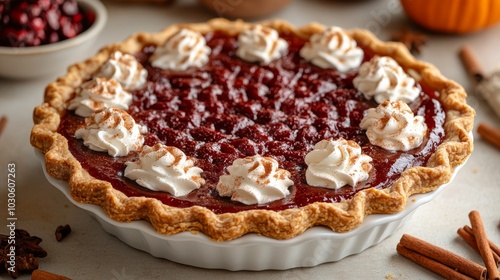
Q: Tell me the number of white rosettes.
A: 11